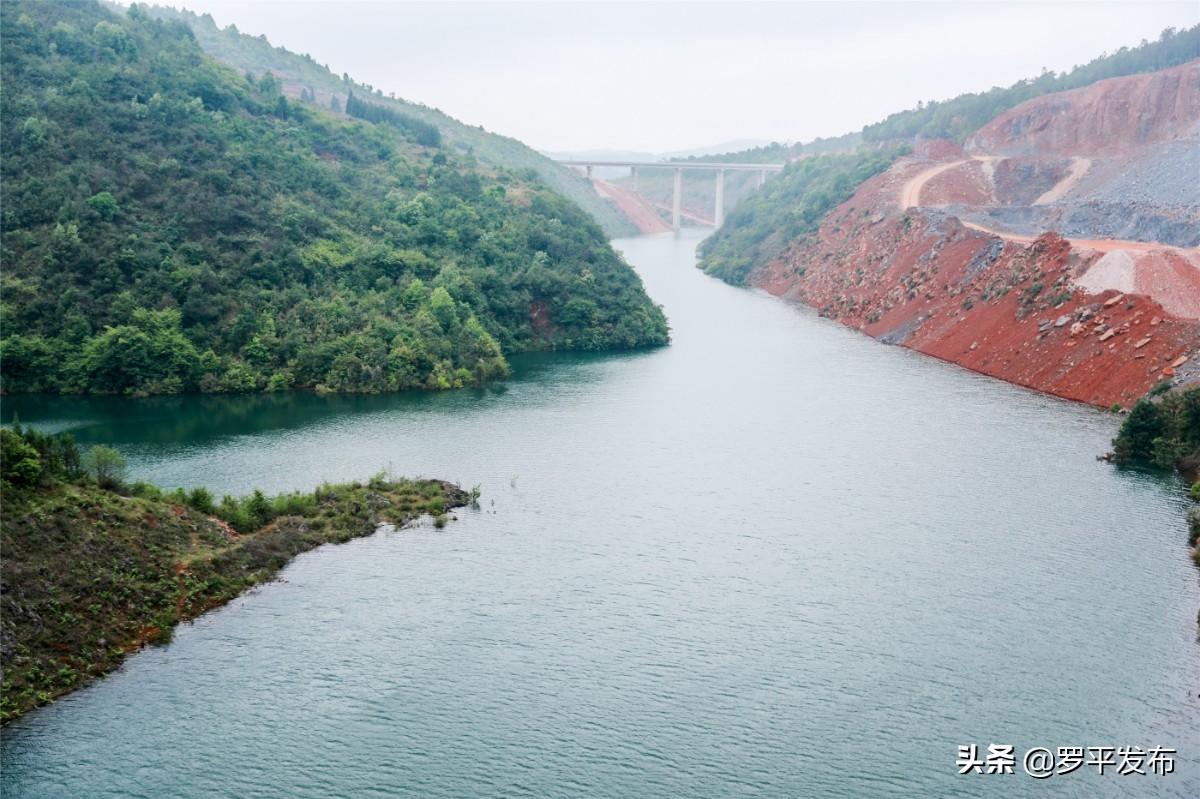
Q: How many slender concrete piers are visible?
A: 5